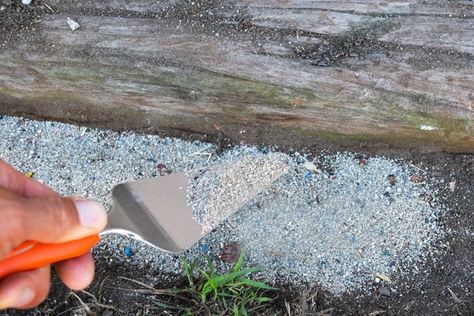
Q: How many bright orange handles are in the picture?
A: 1